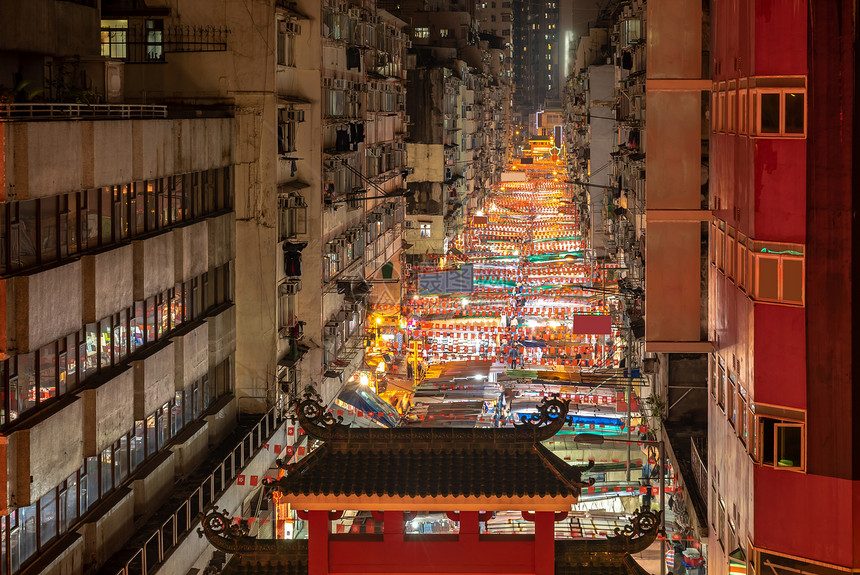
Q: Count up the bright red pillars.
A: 4